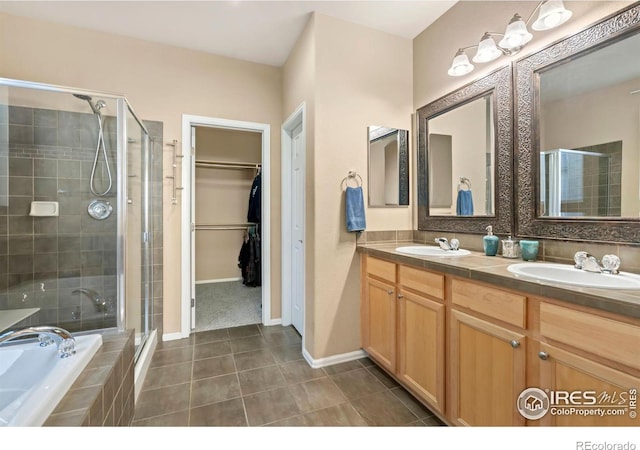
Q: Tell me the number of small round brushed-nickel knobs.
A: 4